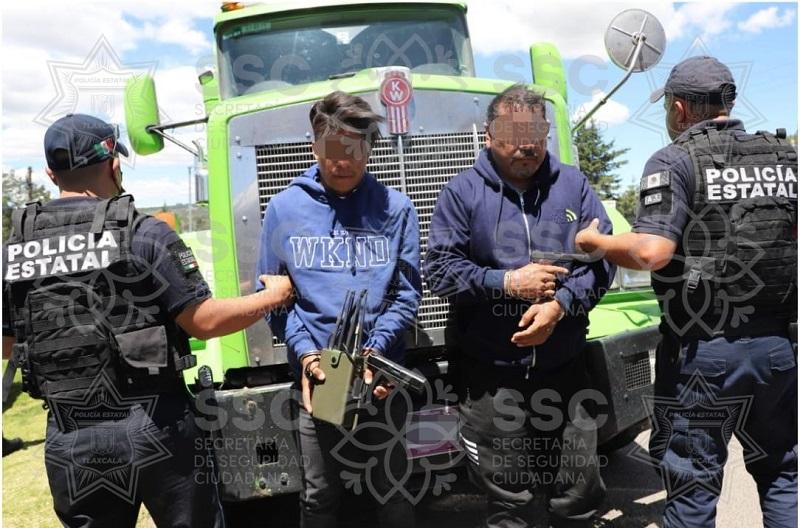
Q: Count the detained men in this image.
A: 2